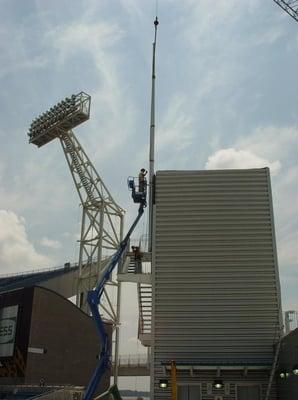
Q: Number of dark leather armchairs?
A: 0